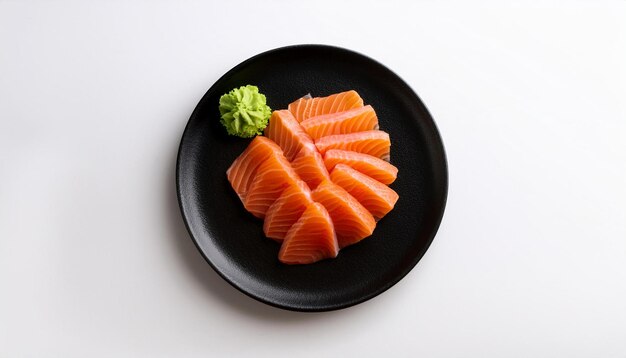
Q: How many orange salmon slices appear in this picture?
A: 12